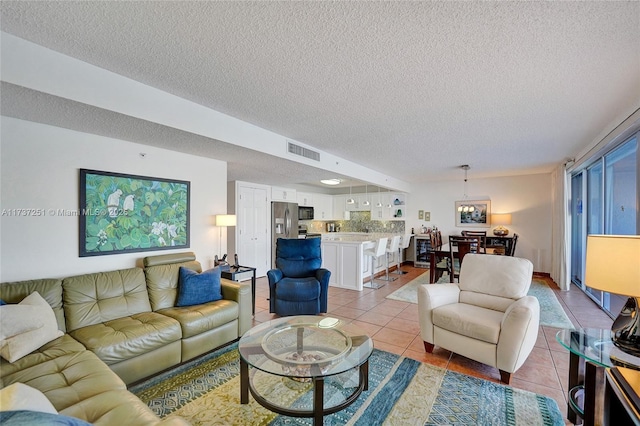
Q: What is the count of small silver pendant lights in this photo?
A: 4